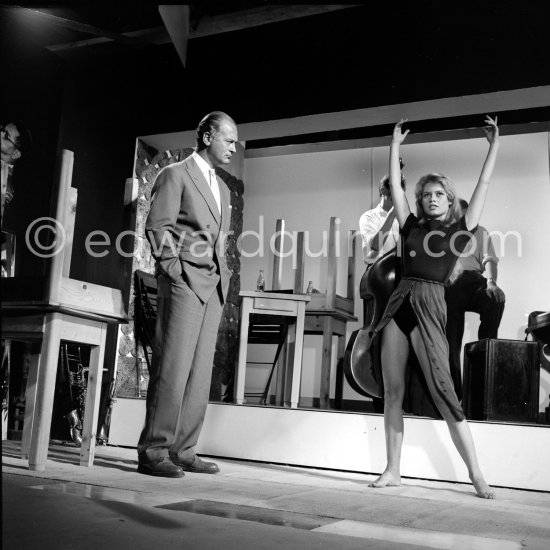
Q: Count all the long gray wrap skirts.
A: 1